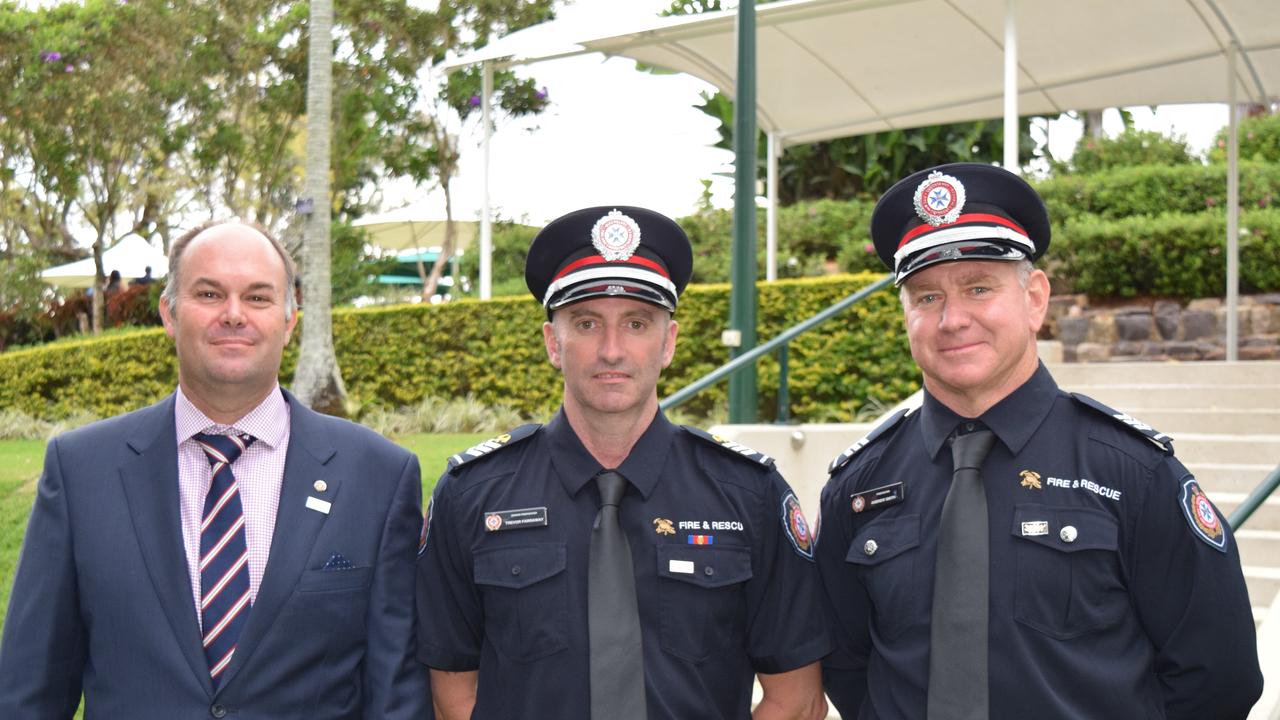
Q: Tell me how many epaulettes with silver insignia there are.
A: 4